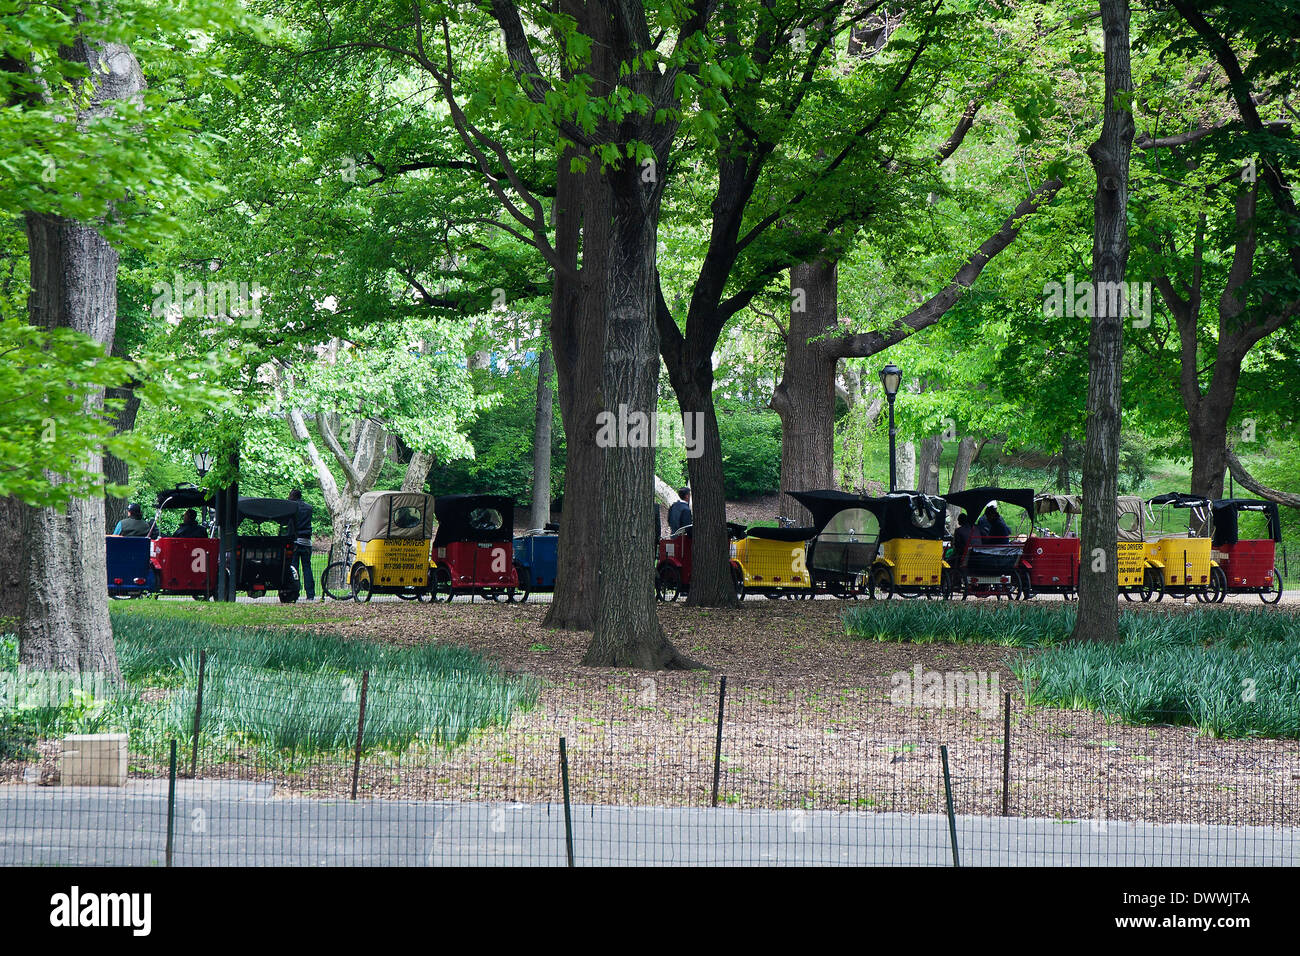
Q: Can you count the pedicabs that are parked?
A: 15